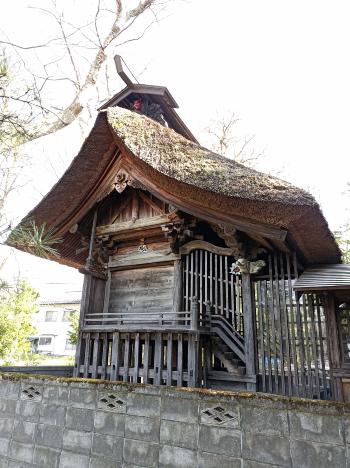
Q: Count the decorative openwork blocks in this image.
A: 3